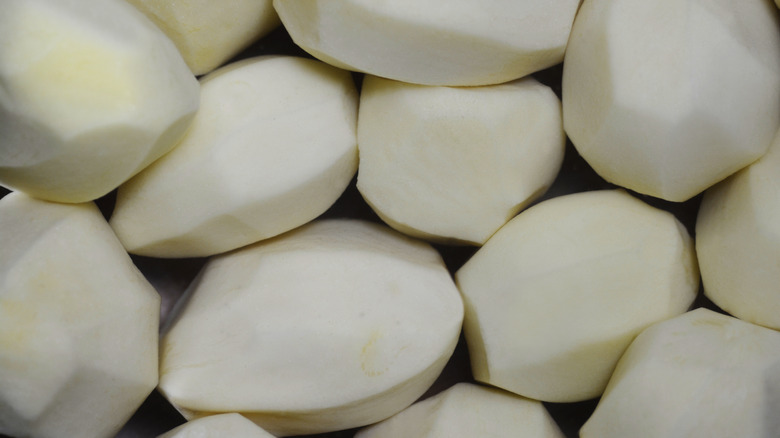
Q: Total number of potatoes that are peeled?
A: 13